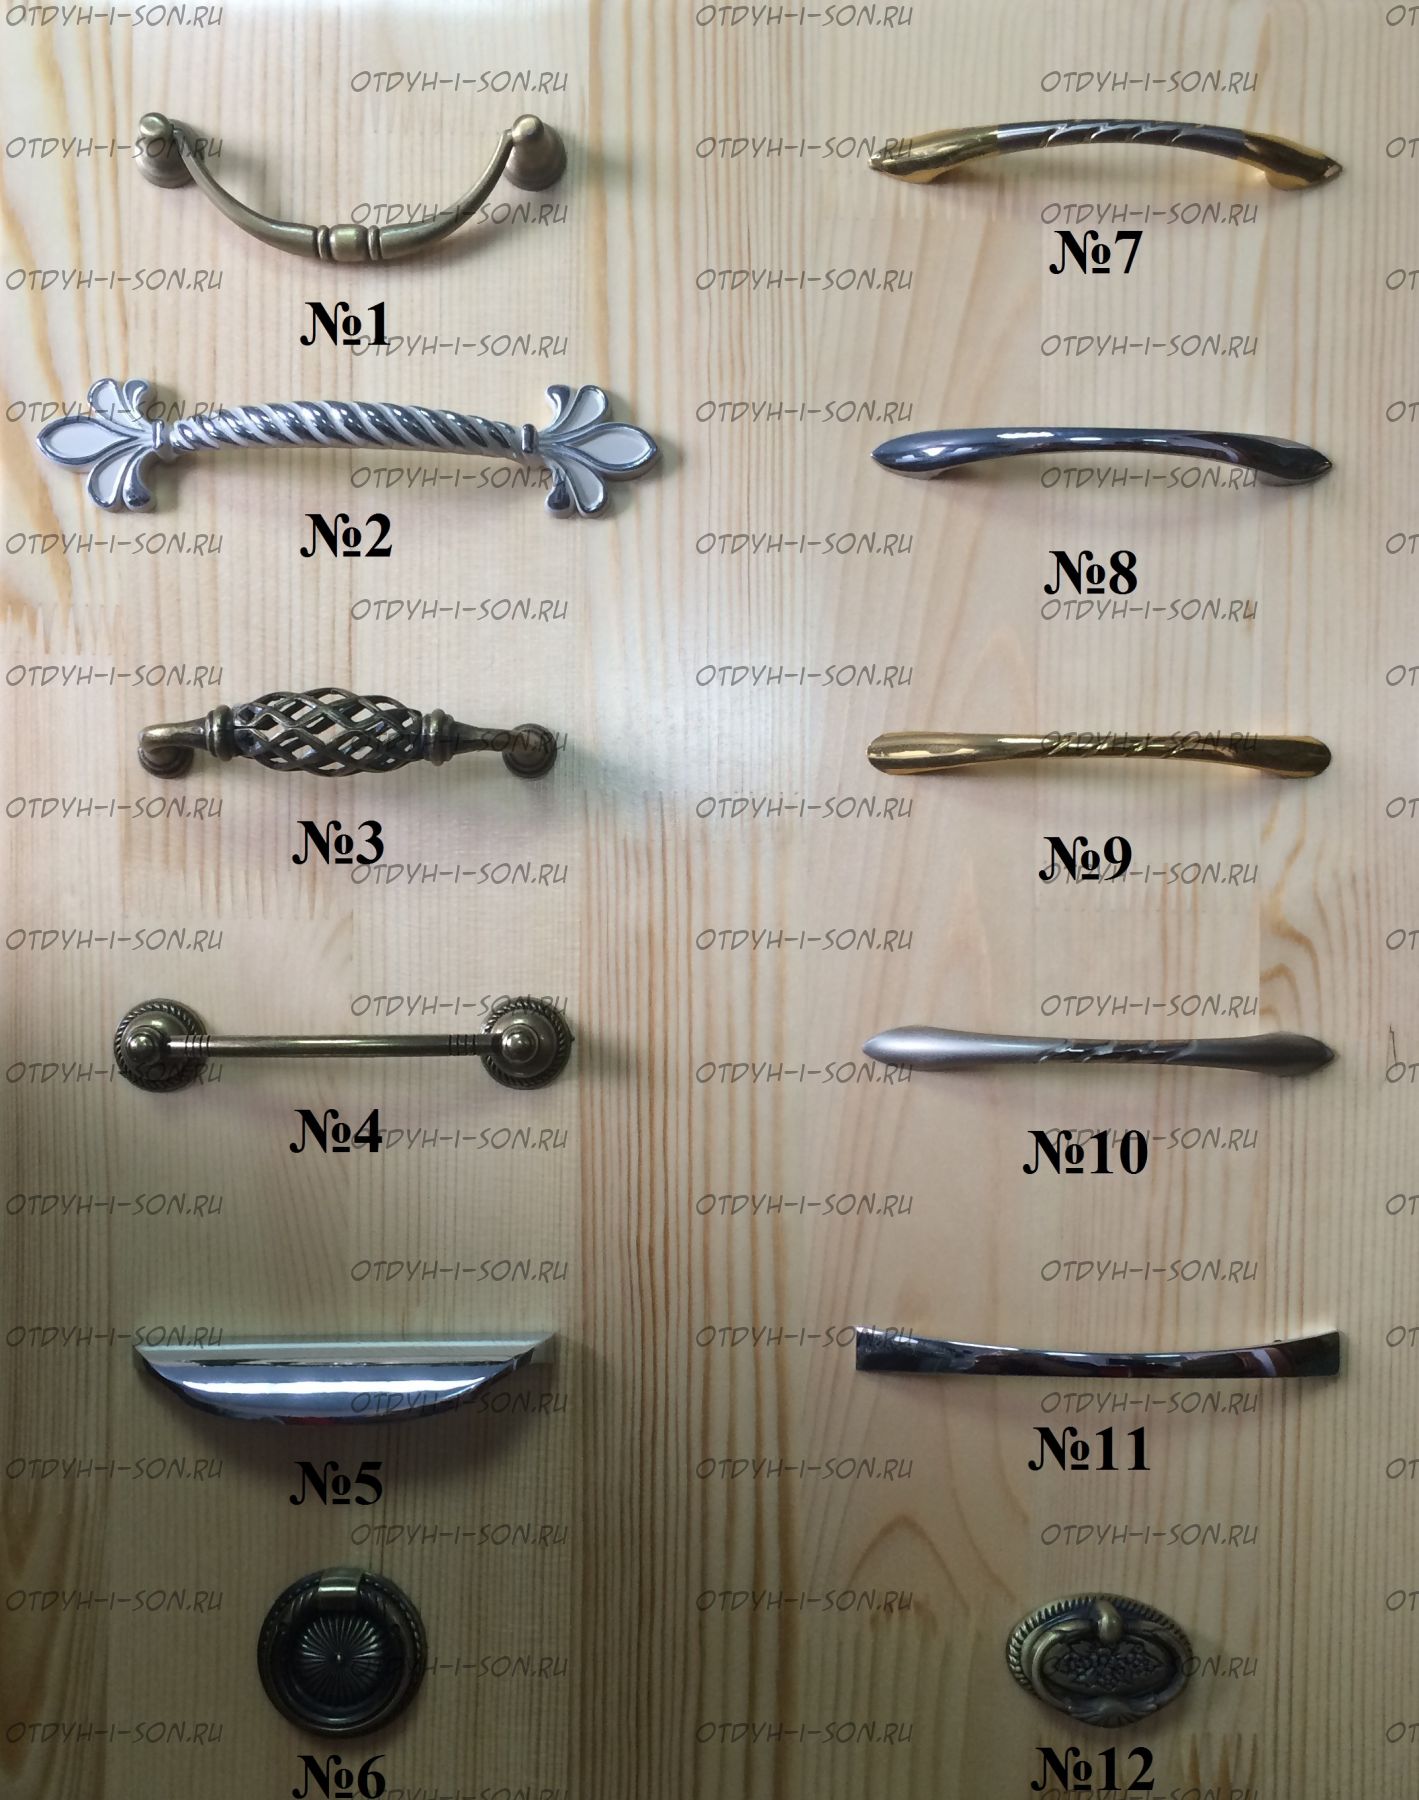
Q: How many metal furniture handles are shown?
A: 12